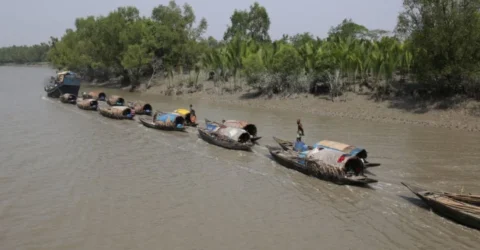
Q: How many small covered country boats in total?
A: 12